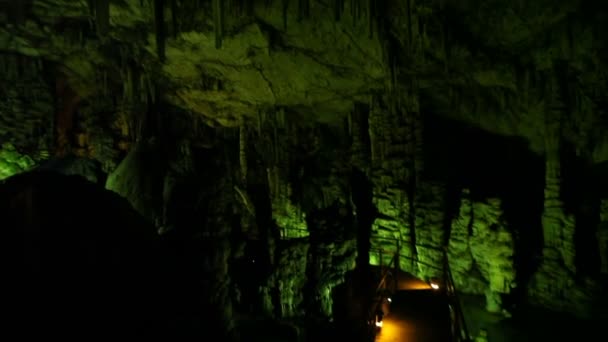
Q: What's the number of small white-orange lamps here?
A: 3